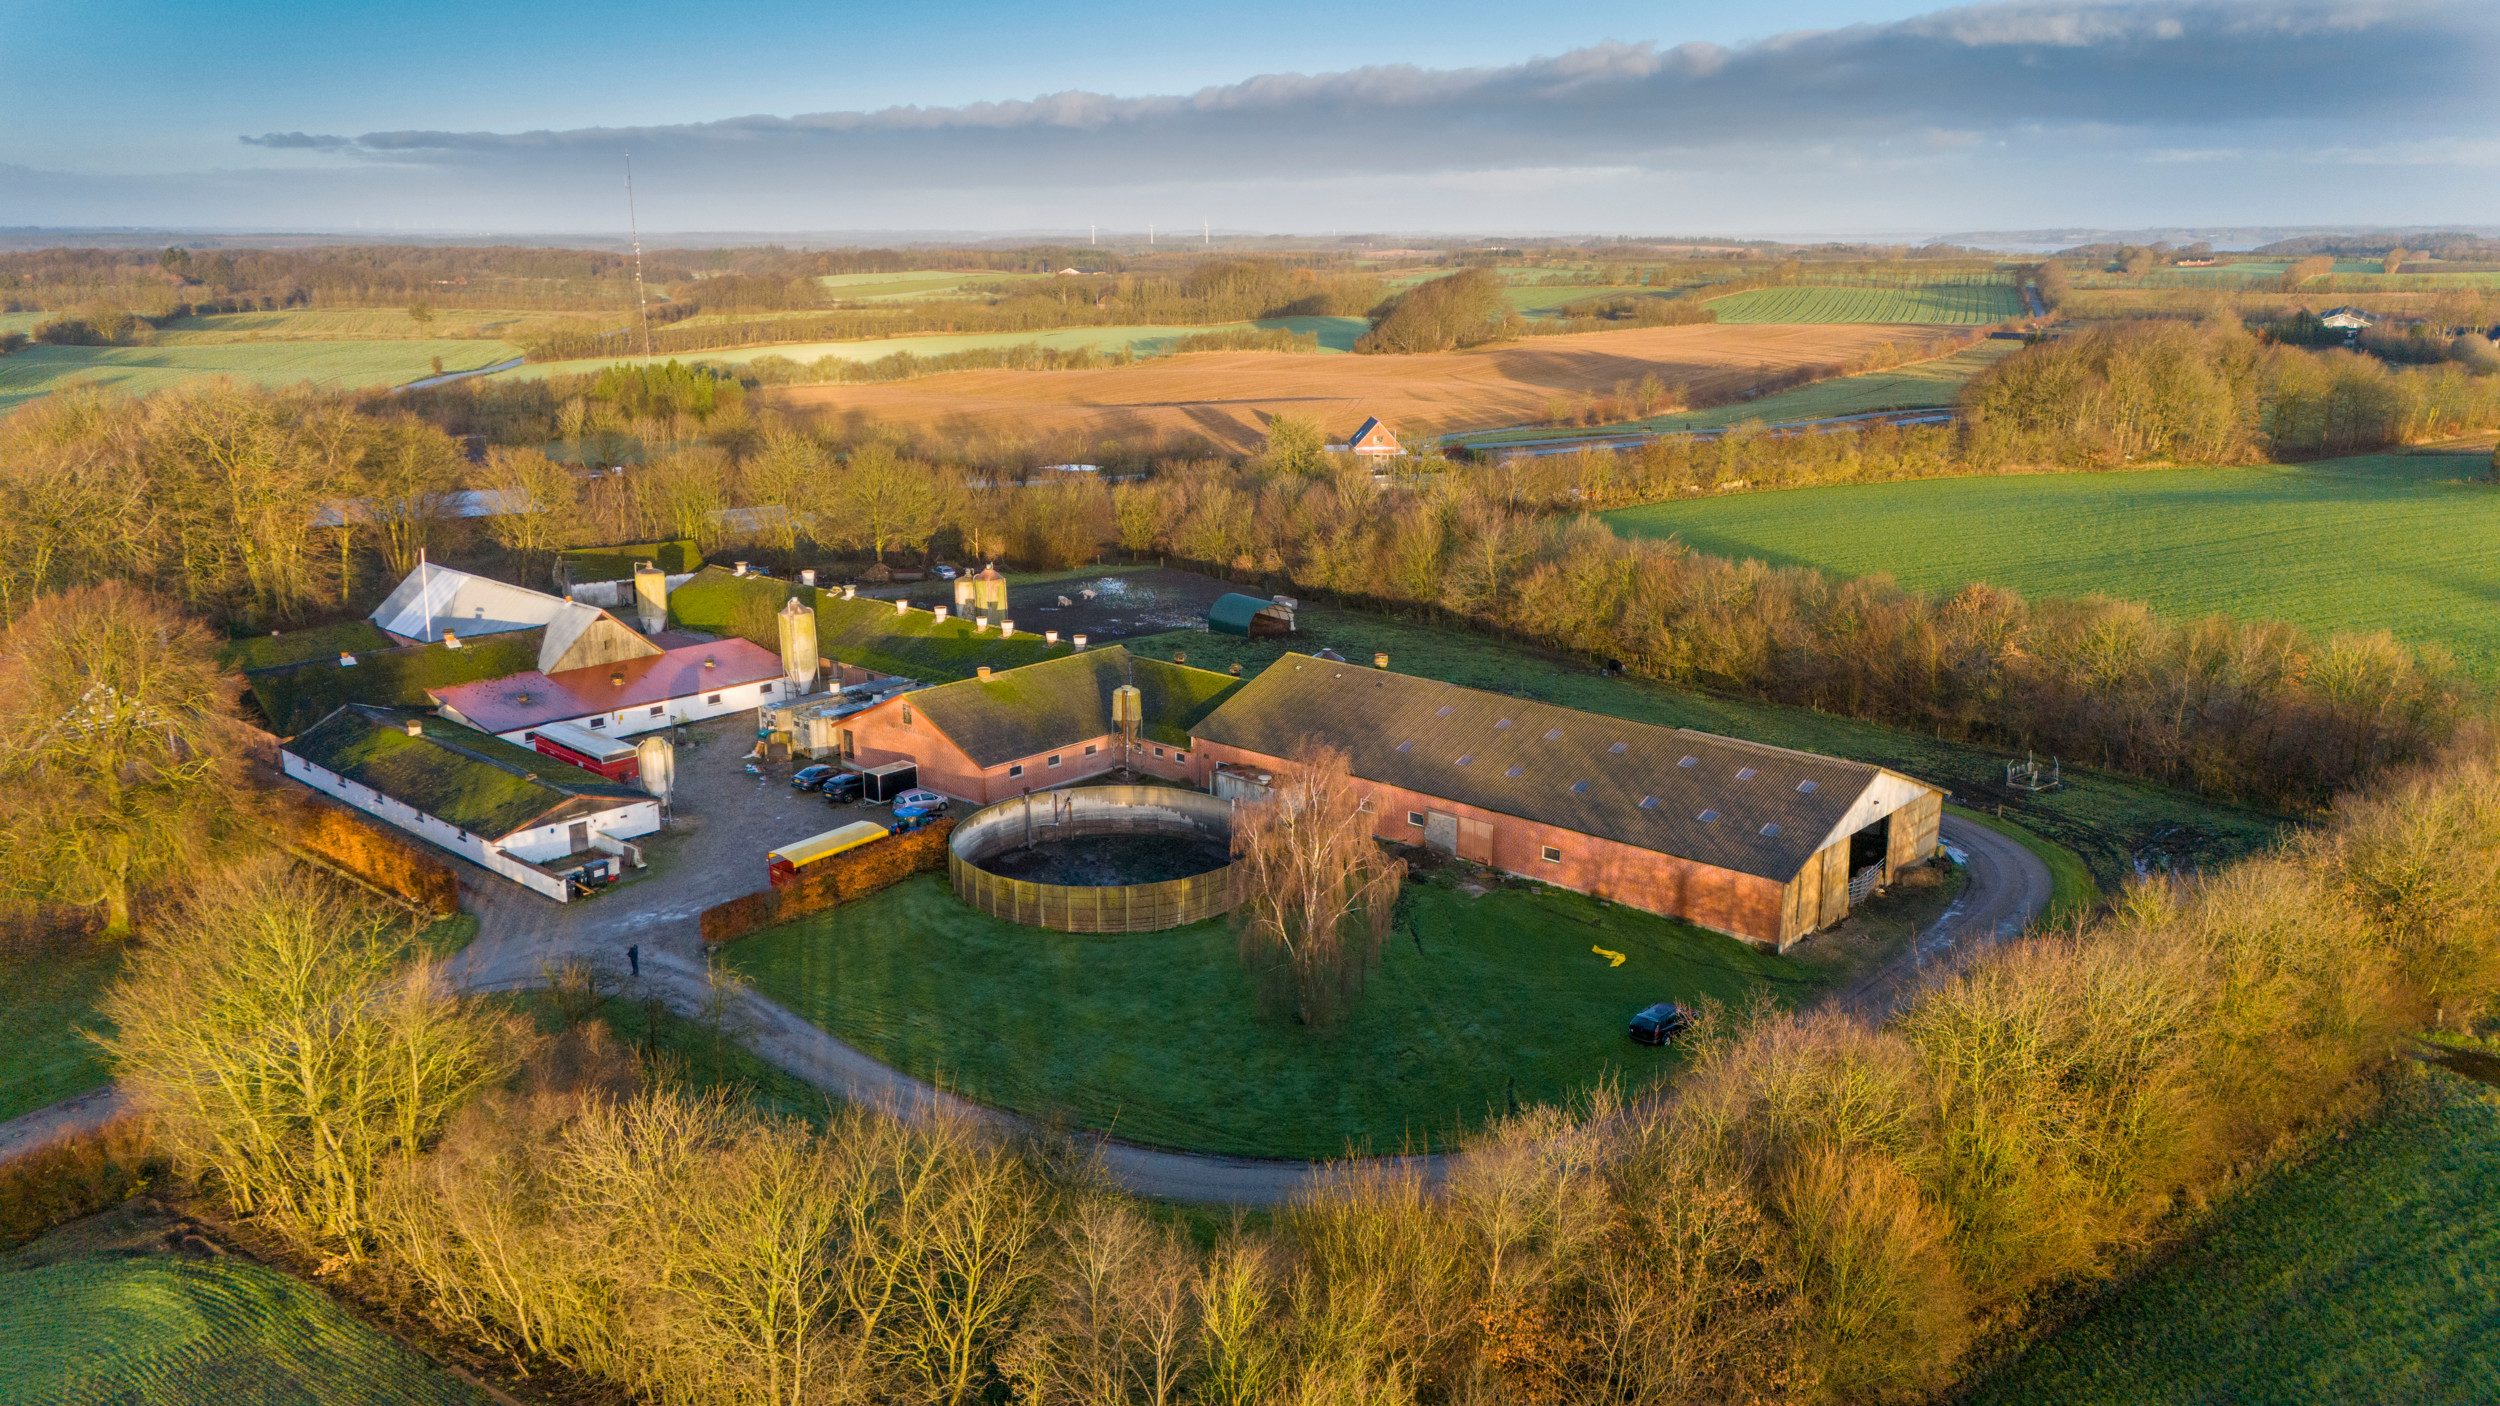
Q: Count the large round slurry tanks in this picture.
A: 1